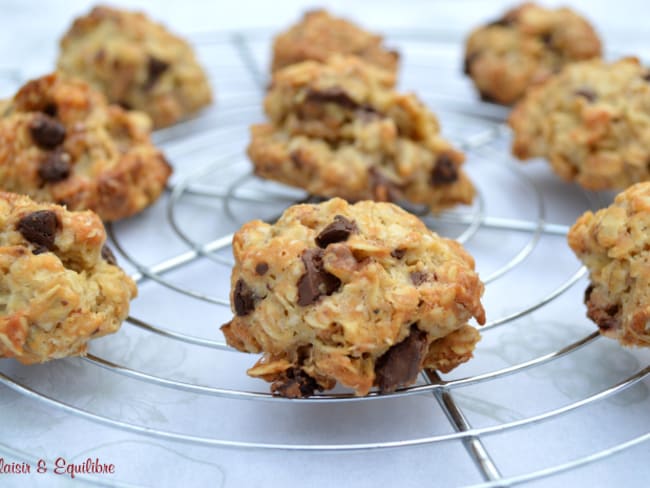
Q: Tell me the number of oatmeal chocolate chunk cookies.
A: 9